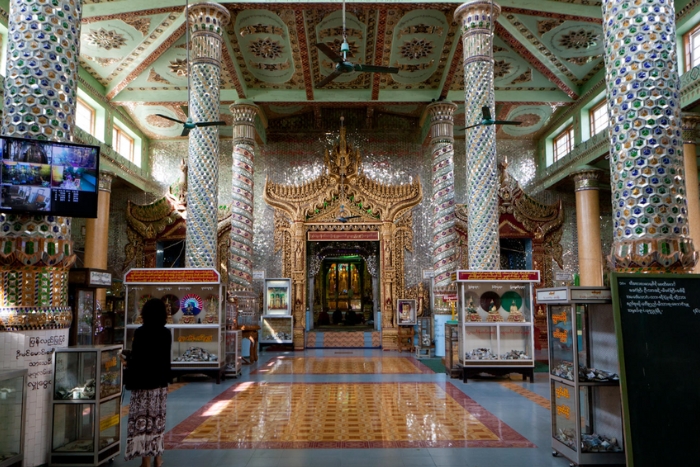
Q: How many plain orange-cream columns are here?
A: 3